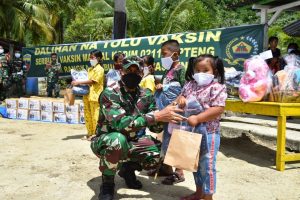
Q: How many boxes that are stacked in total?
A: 14